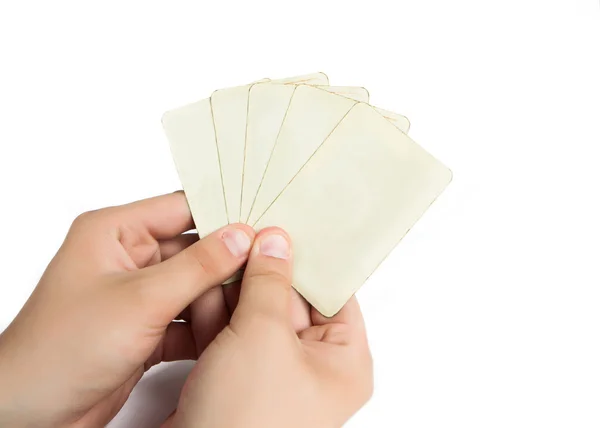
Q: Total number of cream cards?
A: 5